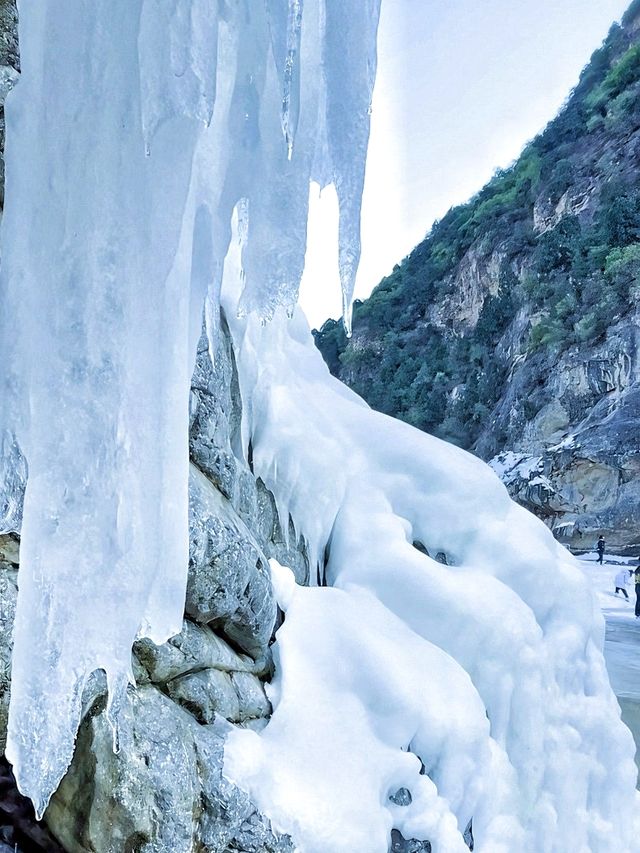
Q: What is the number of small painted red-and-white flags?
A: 0